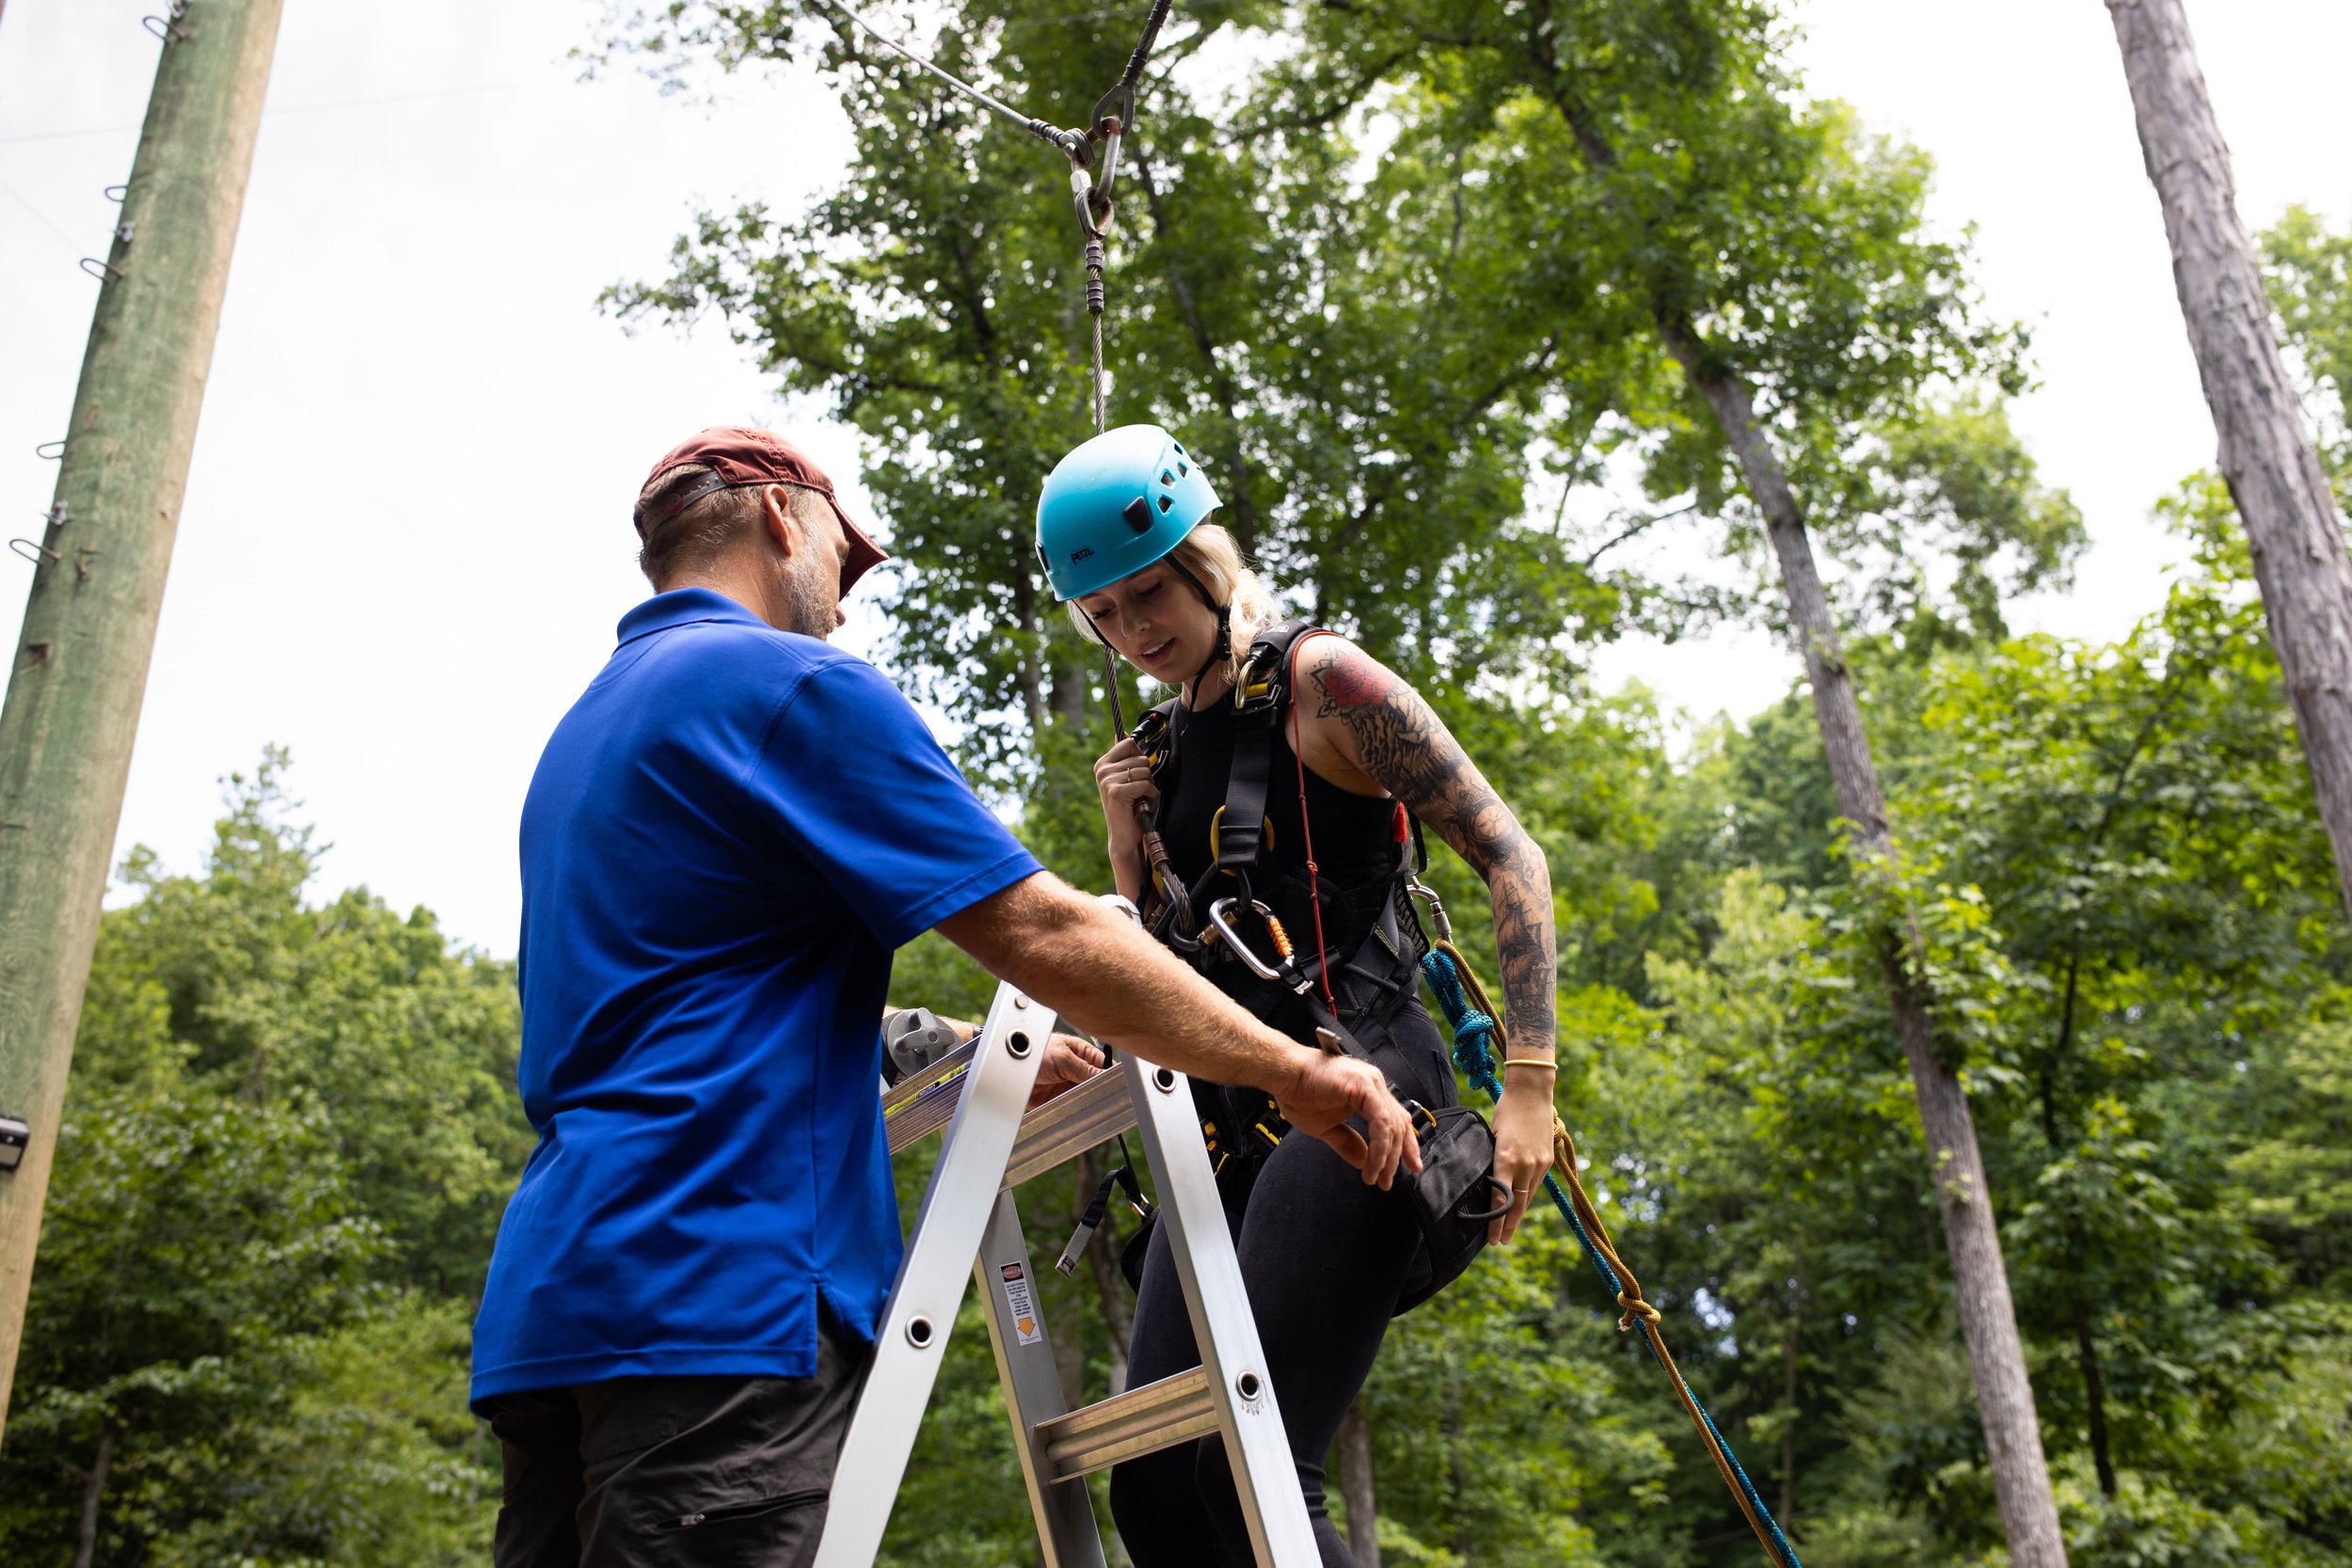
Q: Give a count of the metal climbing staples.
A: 5